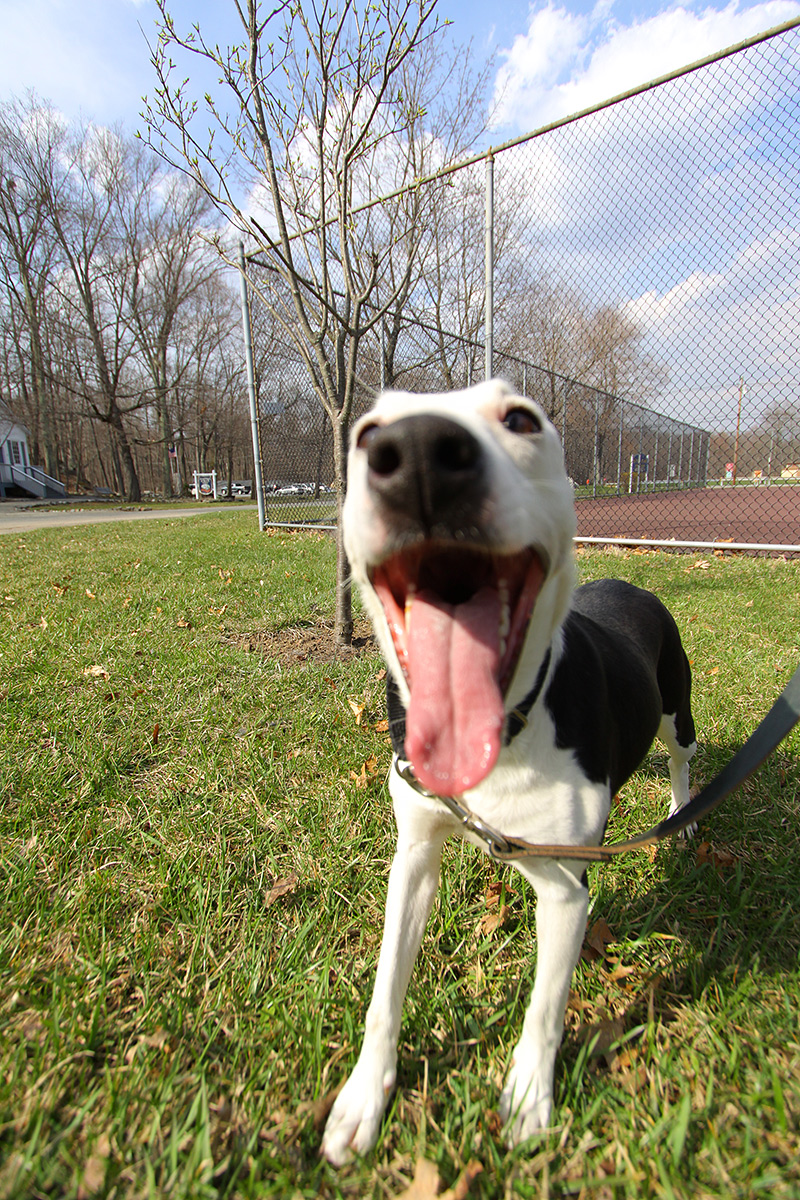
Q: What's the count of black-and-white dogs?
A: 1